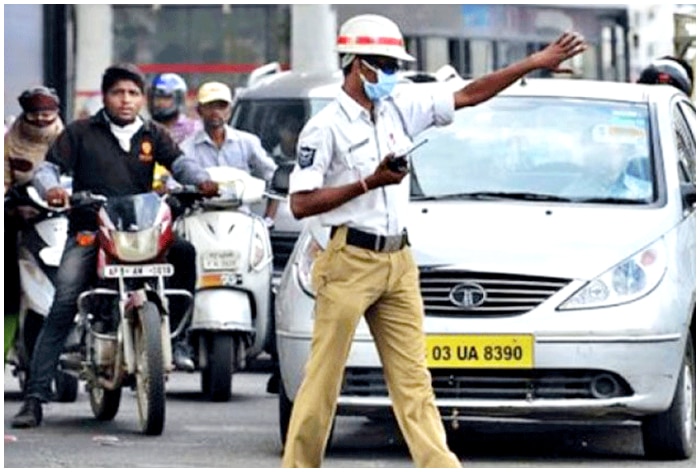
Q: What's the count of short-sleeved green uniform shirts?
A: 0